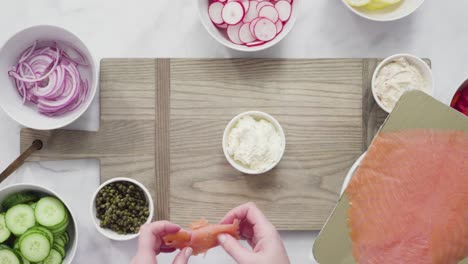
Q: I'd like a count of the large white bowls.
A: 4